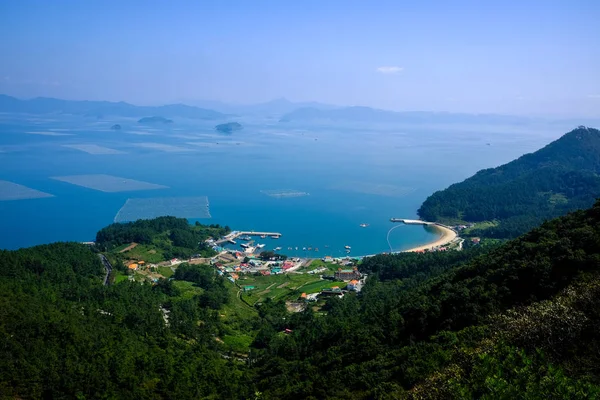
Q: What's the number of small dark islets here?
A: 3